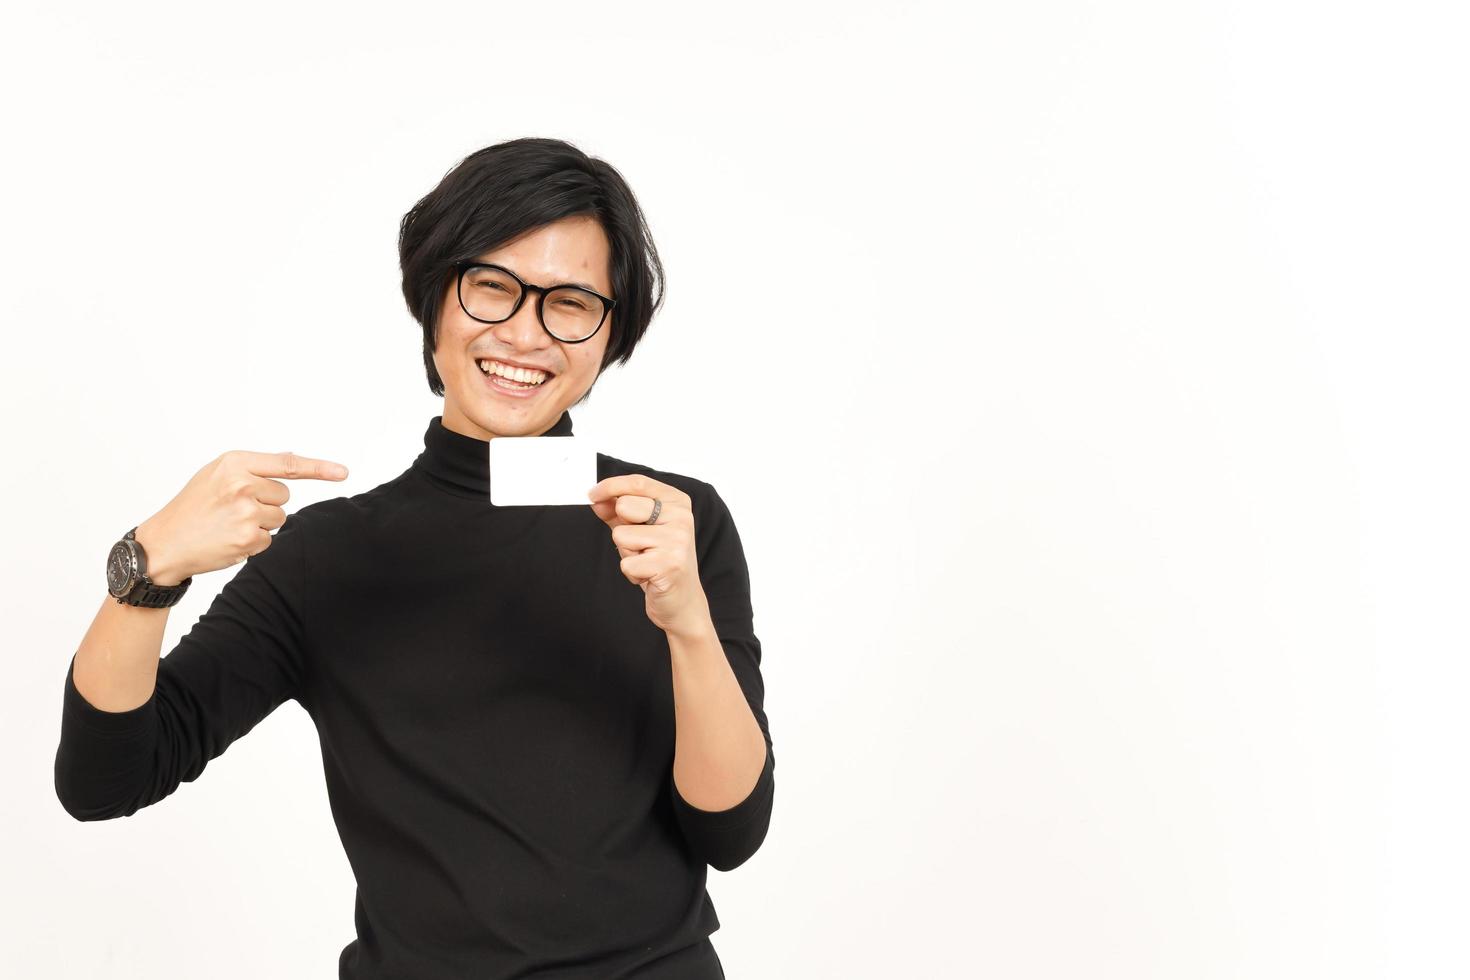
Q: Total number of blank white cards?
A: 1